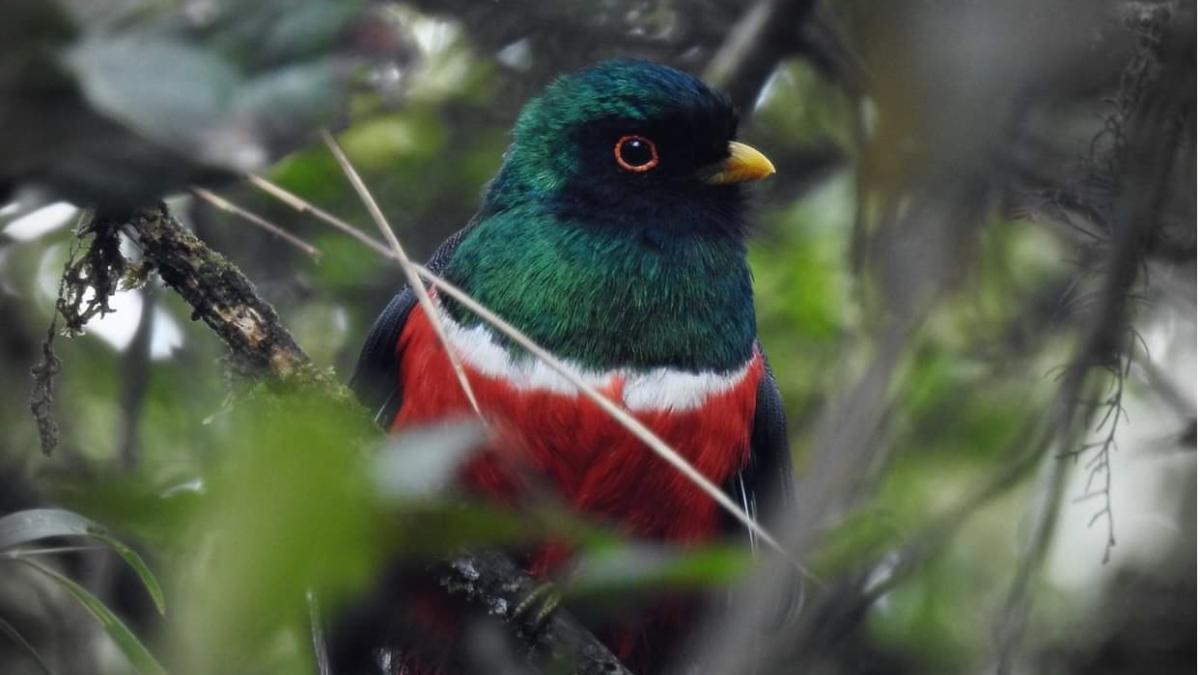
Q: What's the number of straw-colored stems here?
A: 3